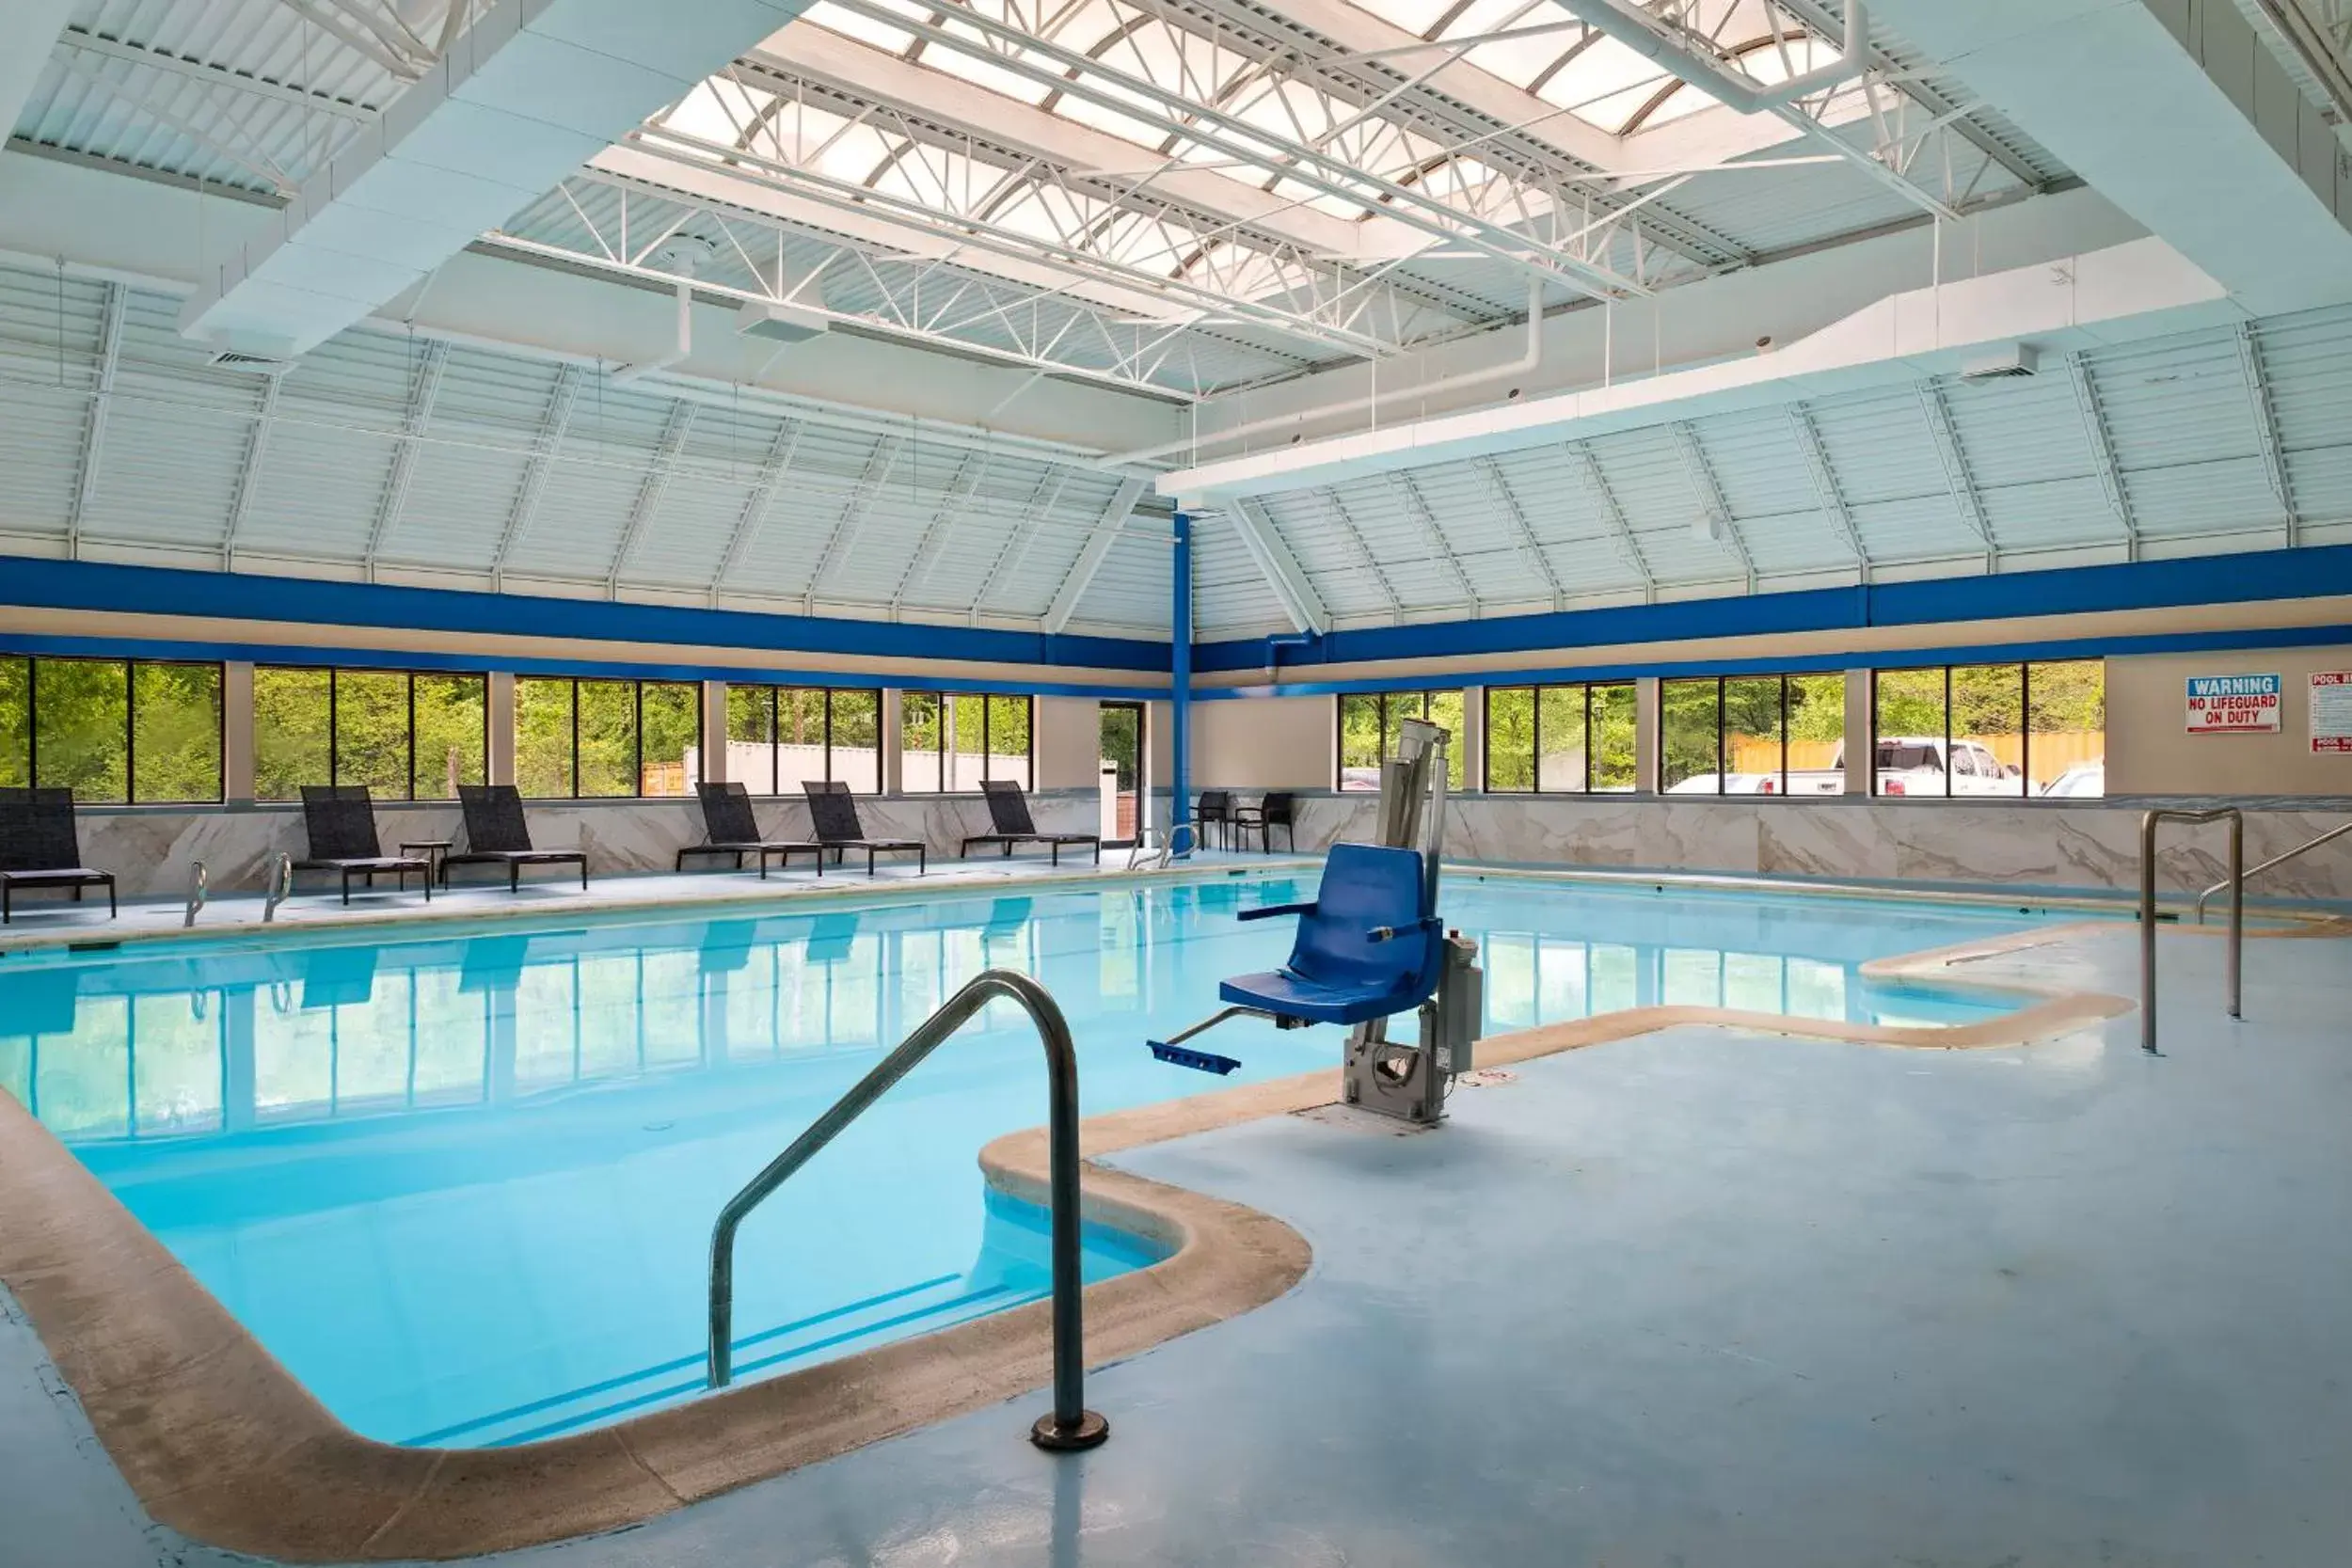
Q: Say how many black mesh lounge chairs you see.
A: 6